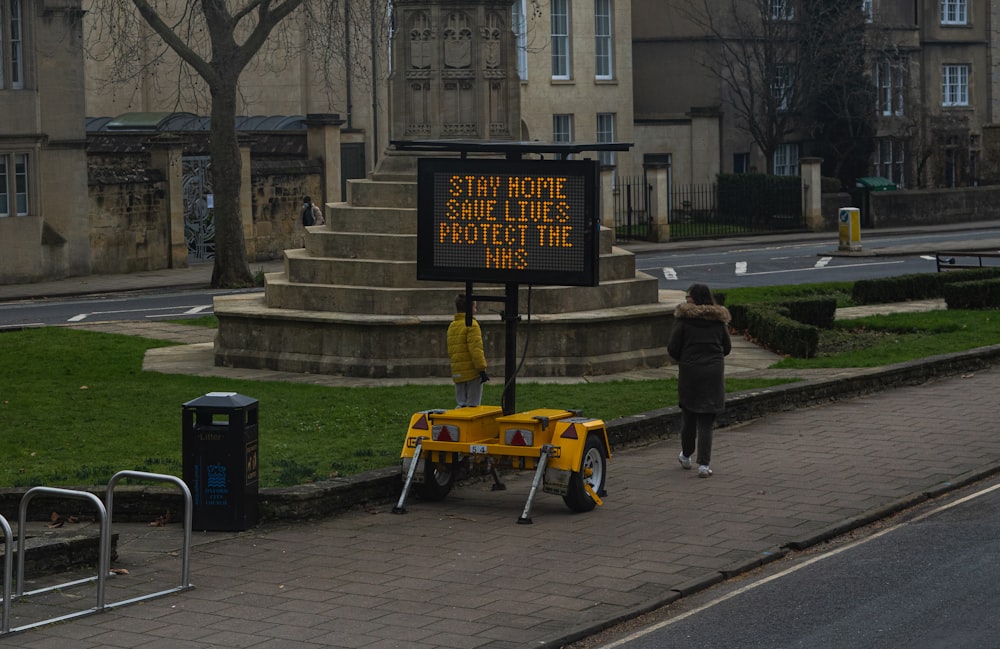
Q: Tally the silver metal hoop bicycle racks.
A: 3